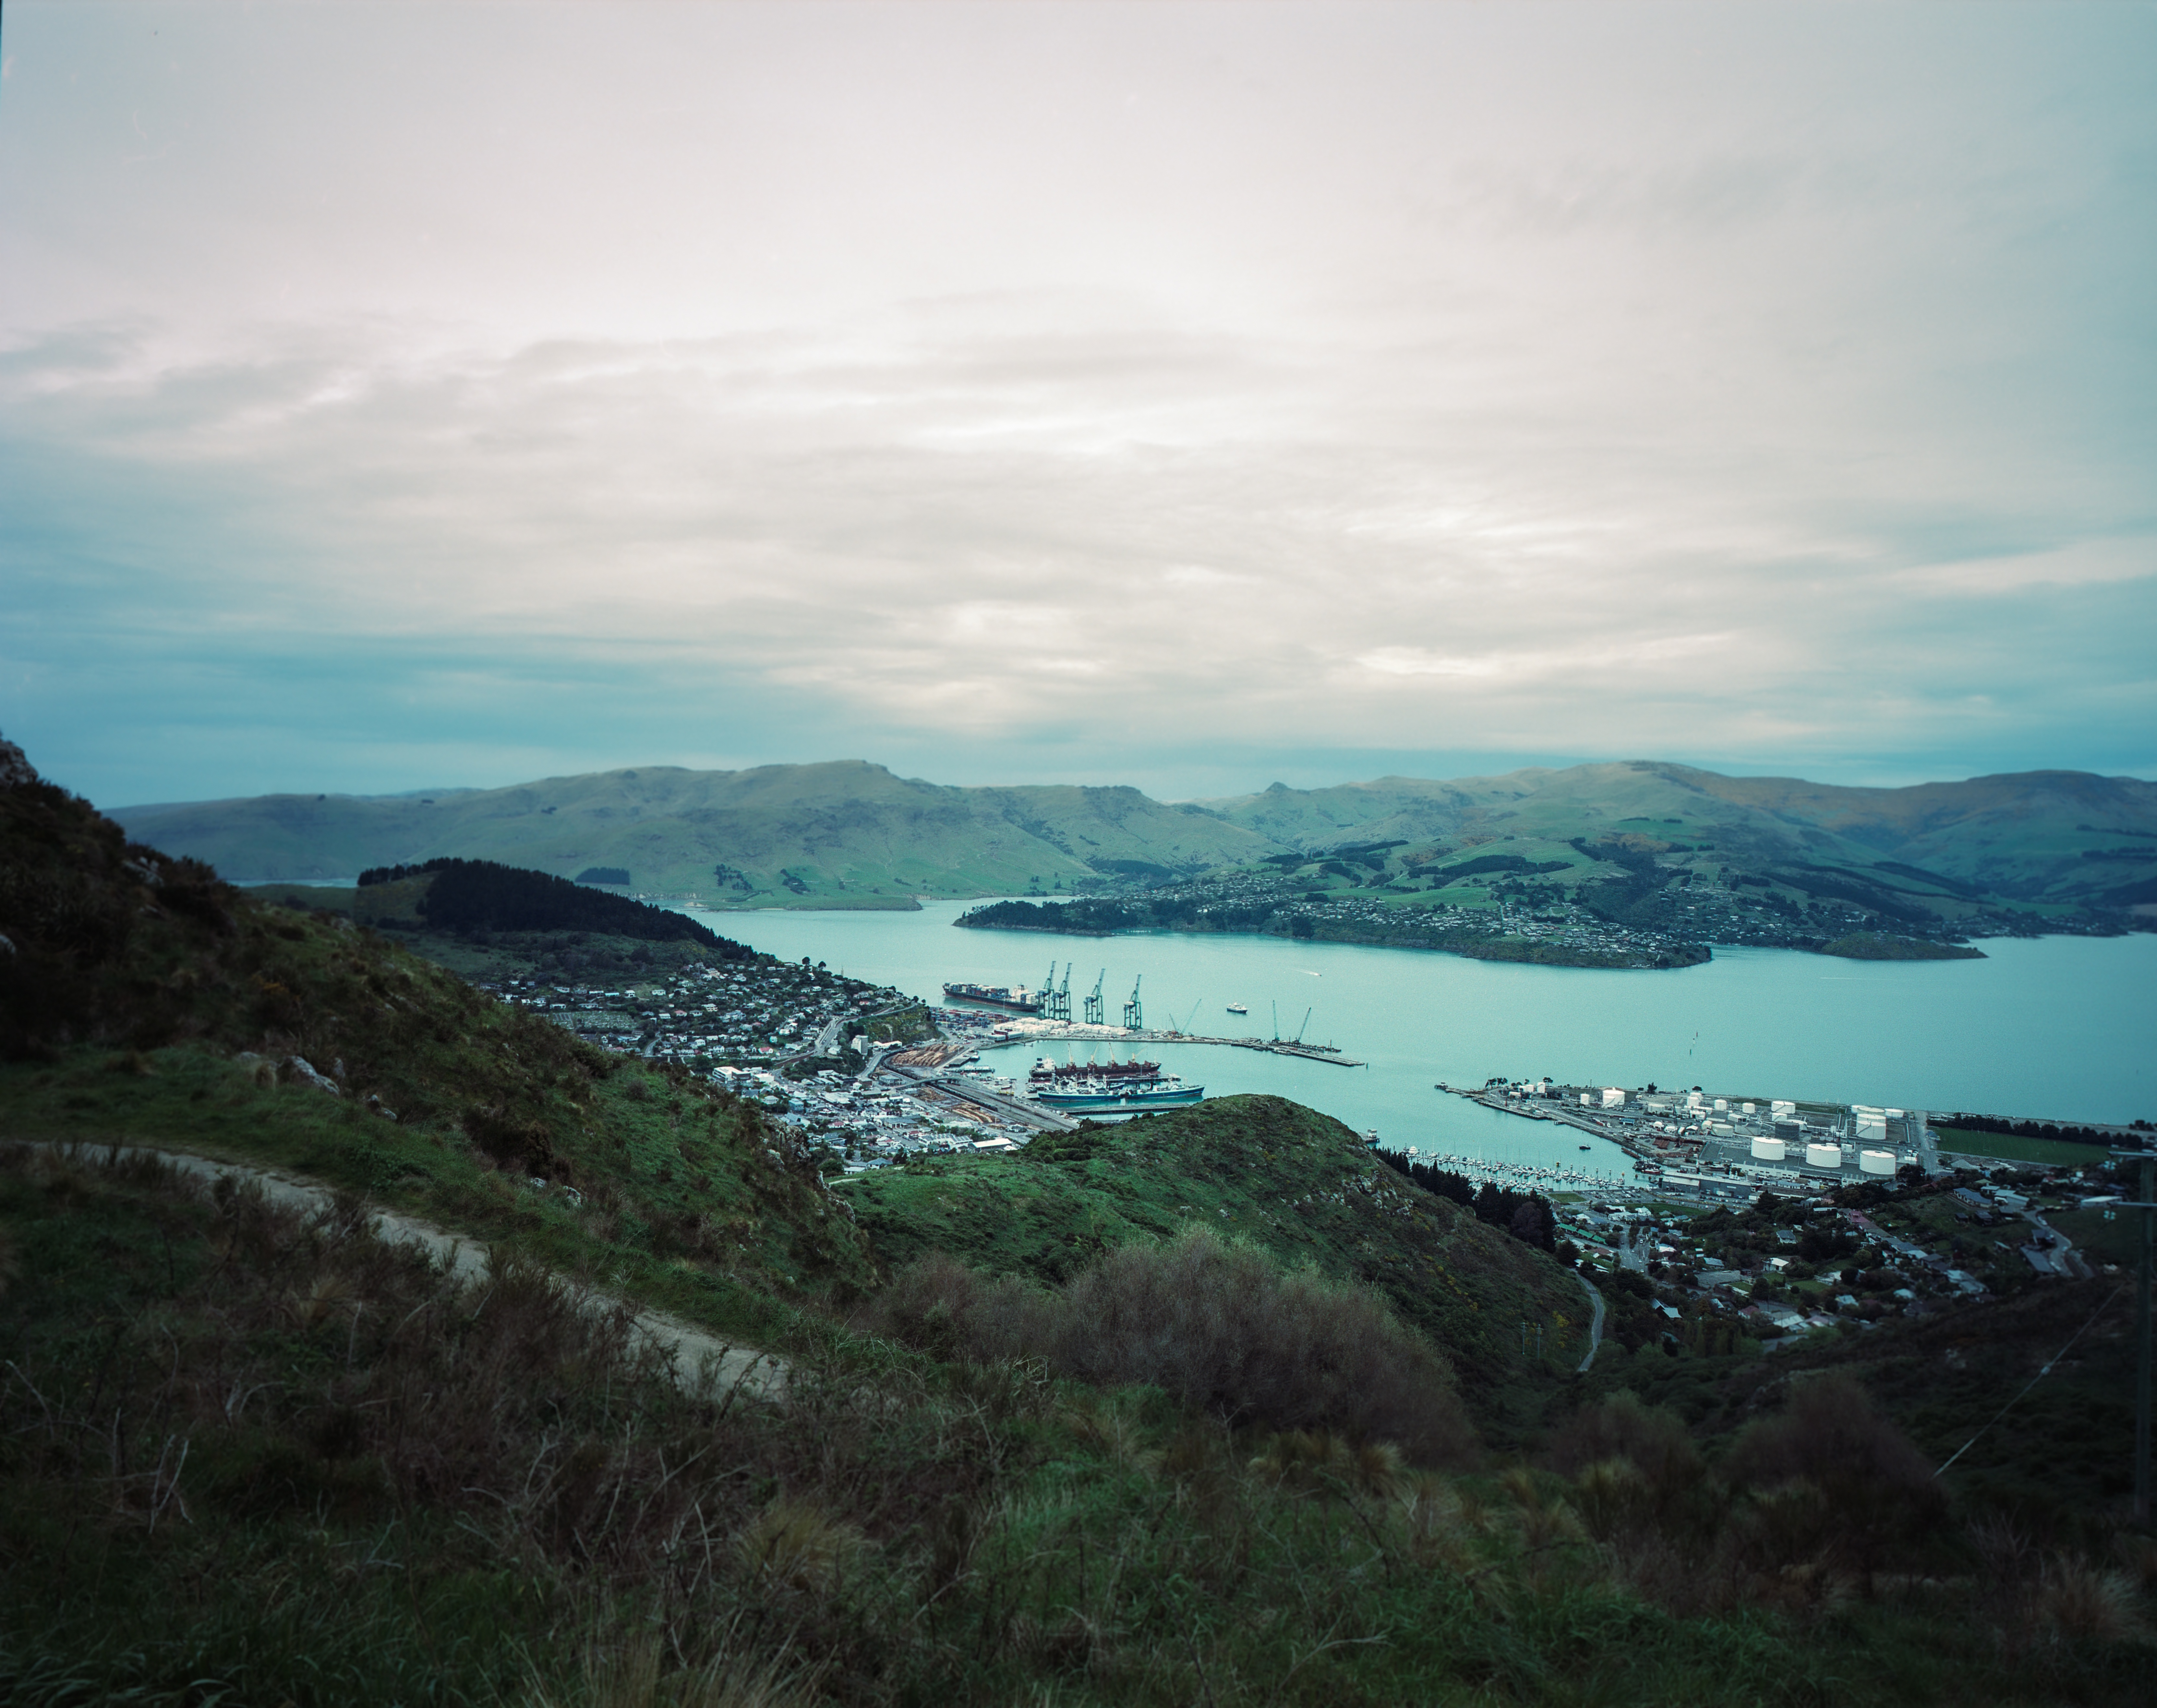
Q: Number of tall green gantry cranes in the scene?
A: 4